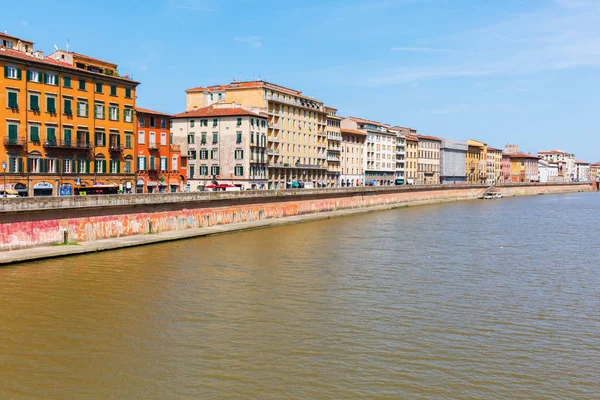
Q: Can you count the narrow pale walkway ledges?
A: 1